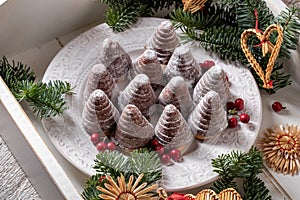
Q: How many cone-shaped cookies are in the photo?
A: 12